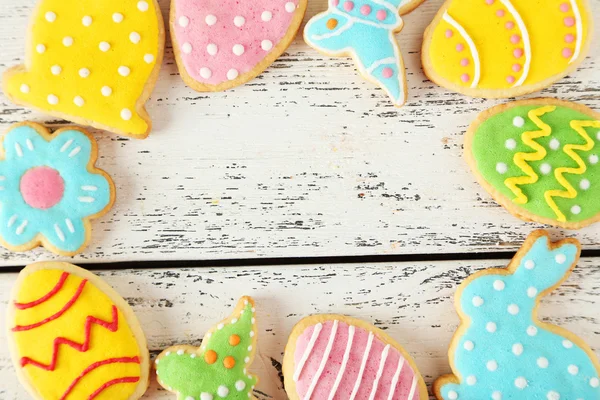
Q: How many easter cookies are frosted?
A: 10